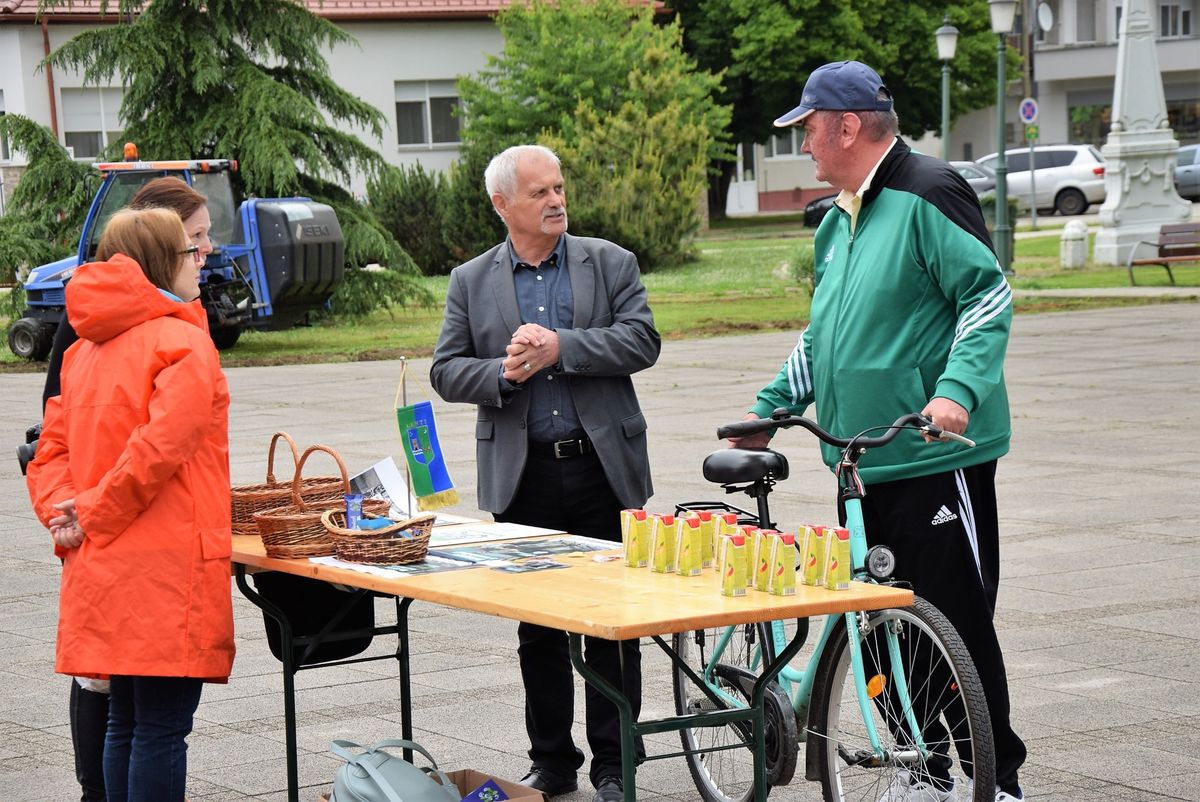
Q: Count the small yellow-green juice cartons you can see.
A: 11